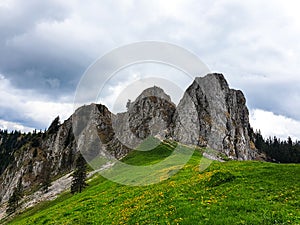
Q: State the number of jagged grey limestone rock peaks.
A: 3